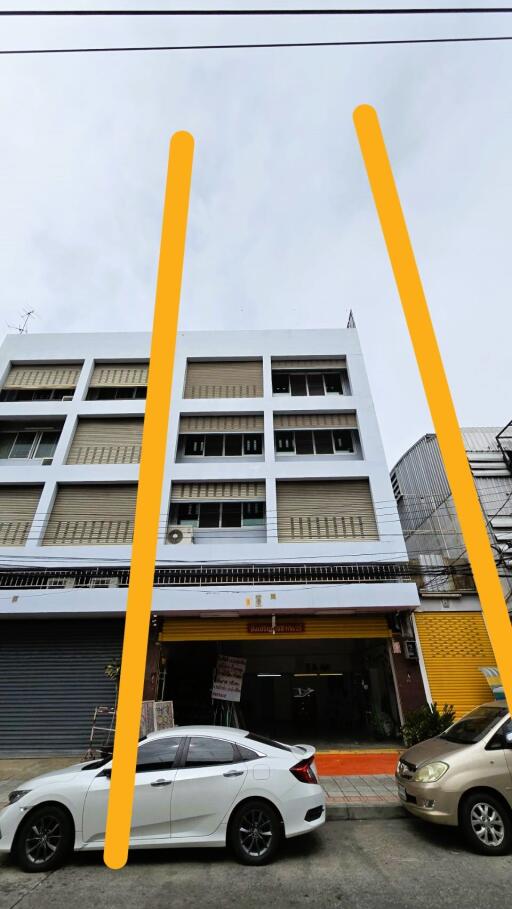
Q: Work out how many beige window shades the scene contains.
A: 11